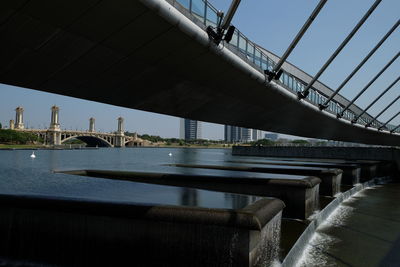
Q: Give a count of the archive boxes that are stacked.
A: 0